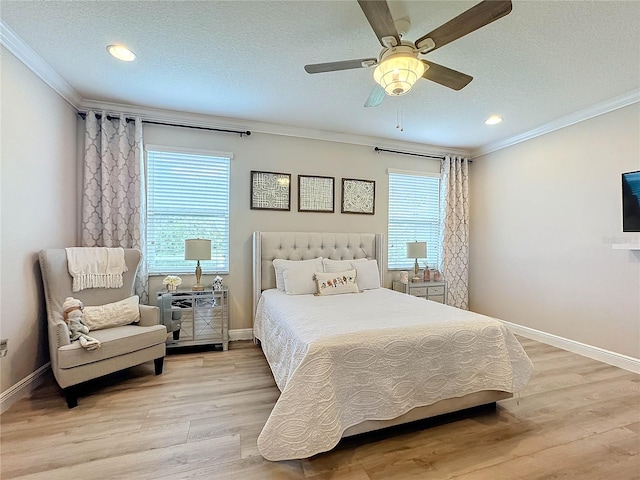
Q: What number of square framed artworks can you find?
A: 3